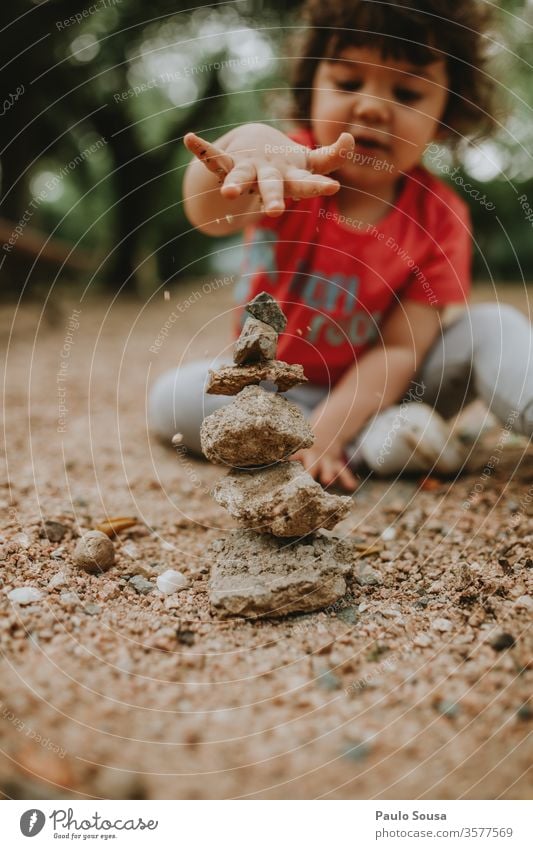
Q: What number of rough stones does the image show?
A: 6